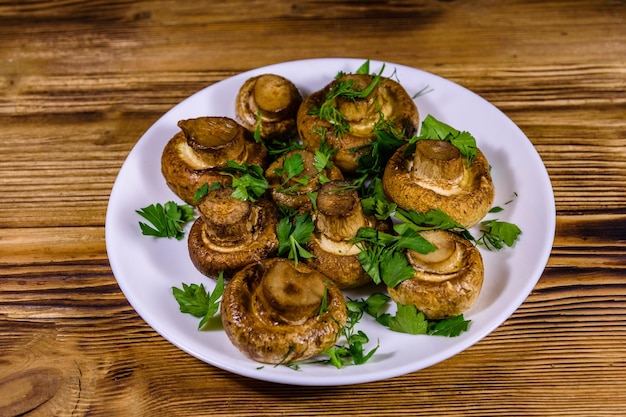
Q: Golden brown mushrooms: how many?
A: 9